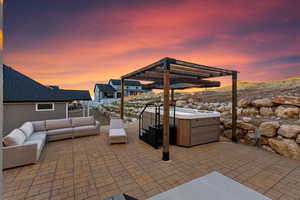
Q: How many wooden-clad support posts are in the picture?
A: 4